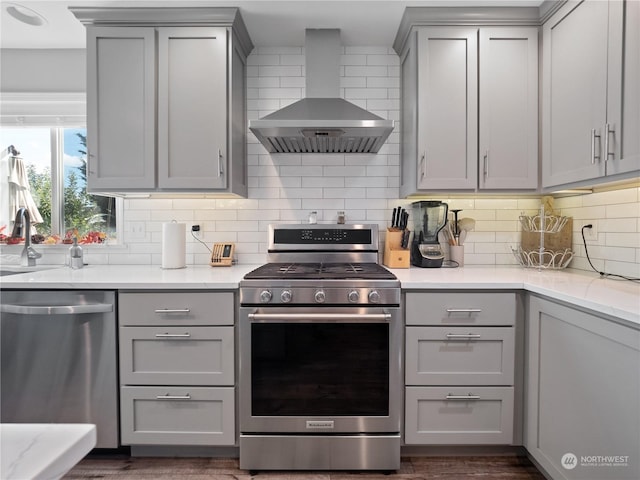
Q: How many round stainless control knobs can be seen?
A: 5